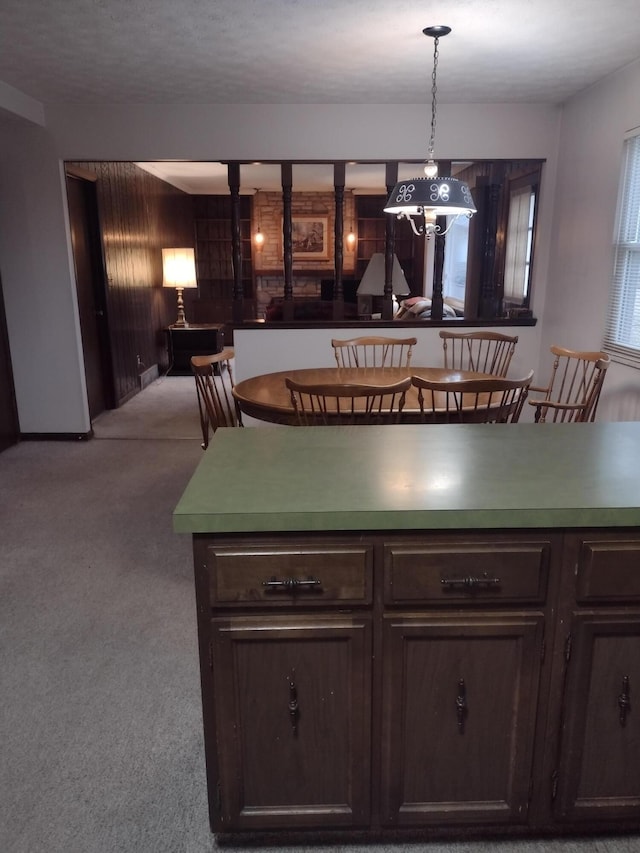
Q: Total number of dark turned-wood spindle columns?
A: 6